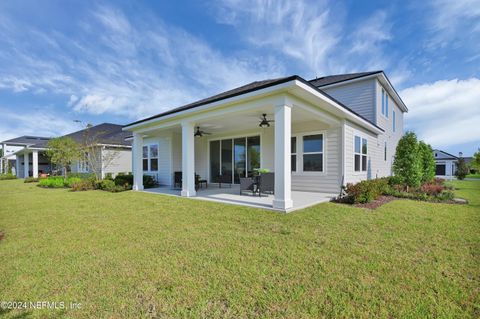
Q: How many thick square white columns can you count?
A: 3